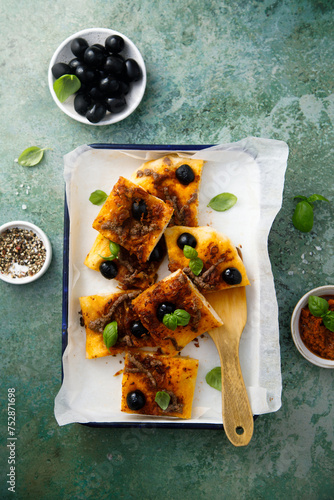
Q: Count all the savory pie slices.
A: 7